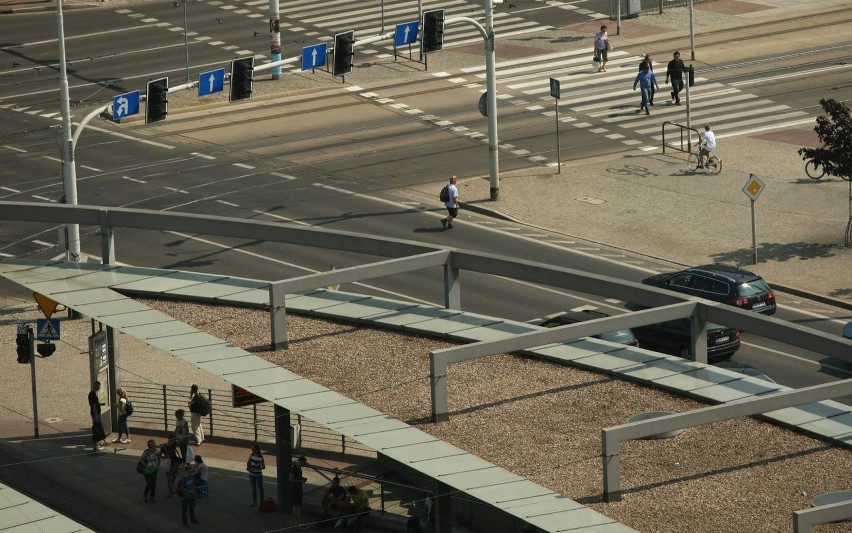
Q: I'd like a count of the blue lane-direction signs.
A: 4